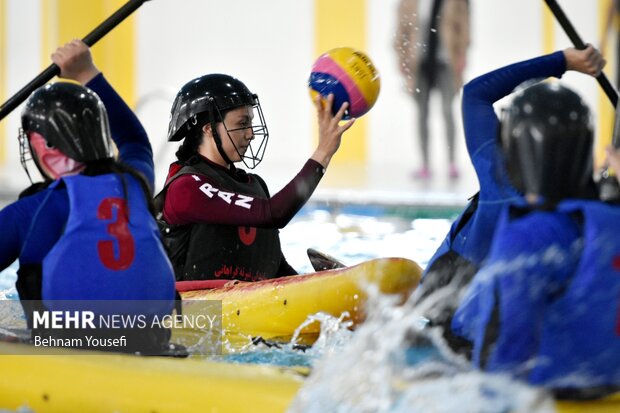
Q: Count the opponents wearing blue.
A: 3